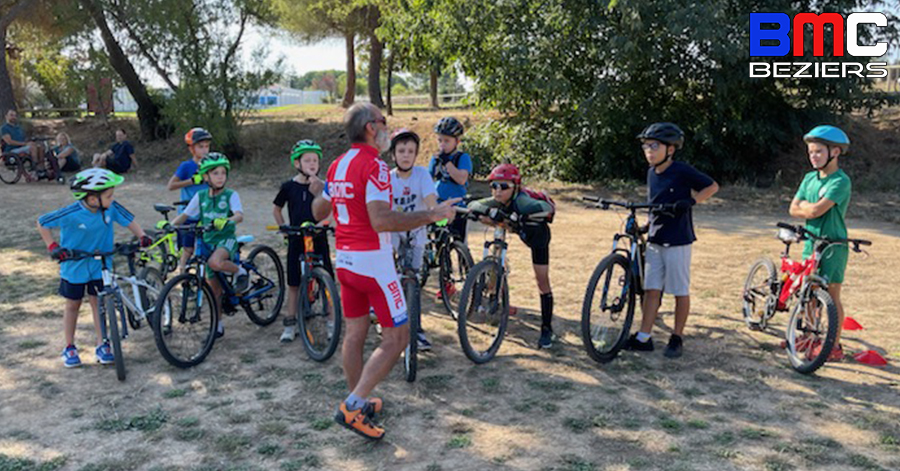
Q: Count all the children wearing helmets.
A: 9